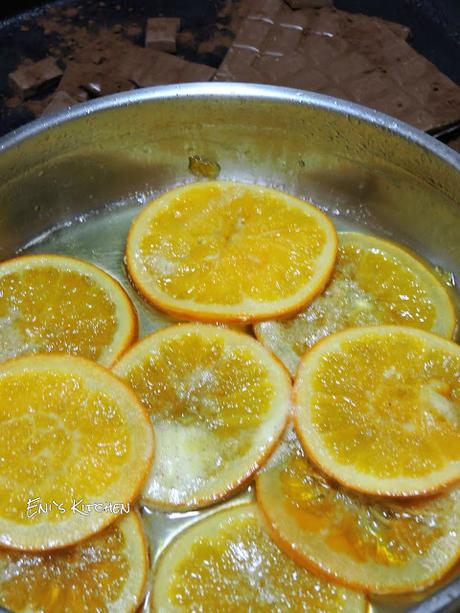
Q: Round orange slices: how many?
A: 9